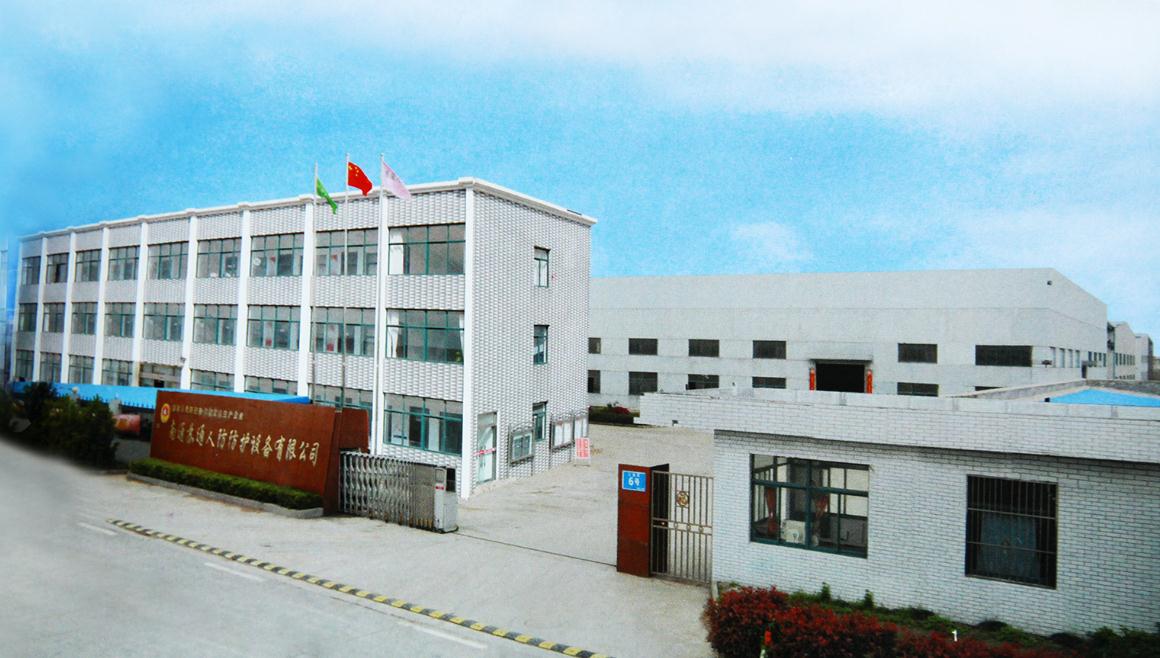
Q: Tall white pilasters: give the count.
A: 10